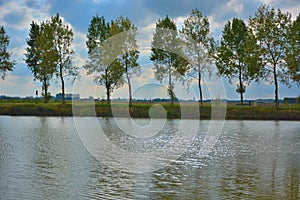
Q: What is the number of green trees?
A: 10